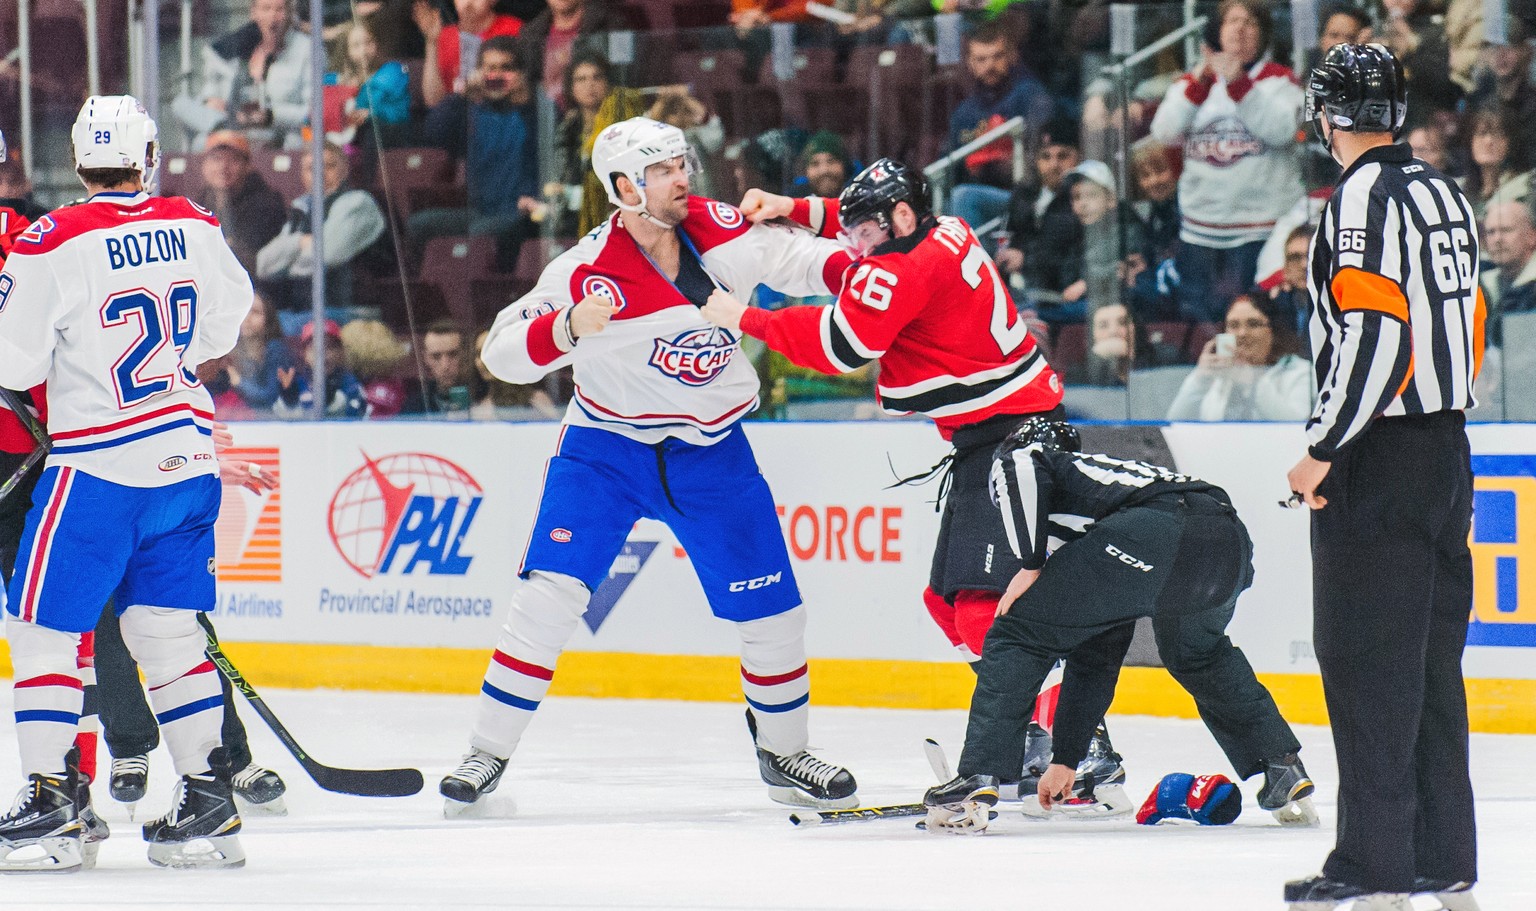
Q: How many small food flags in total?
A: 0